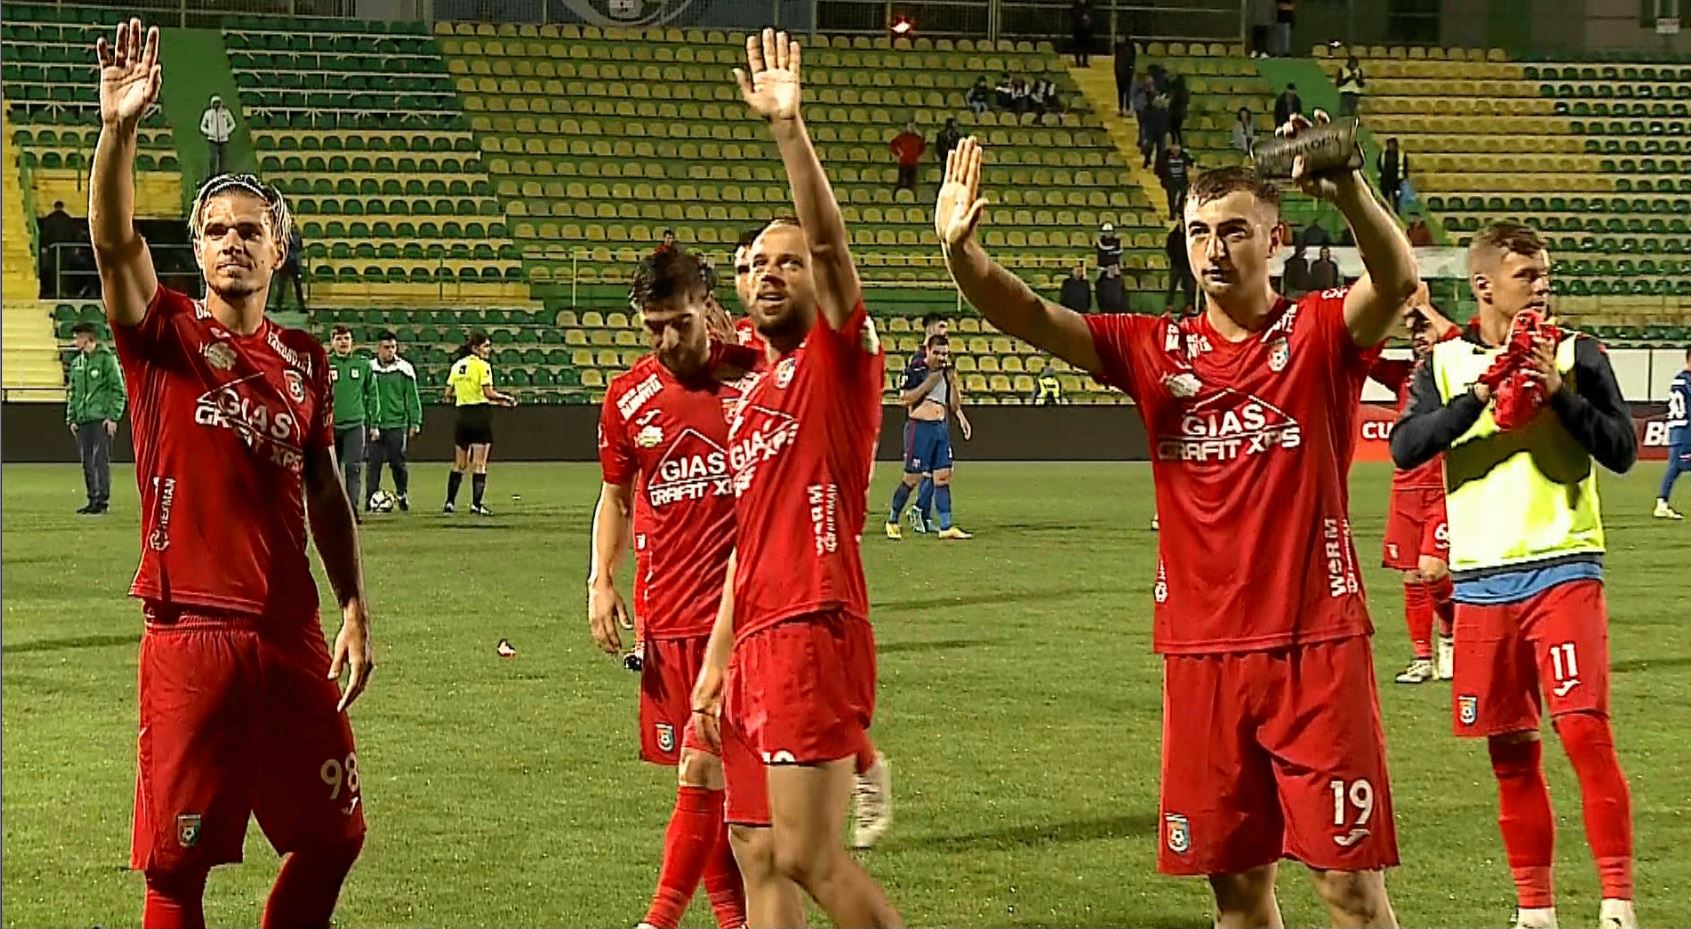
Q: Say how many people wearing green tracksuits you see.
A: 3